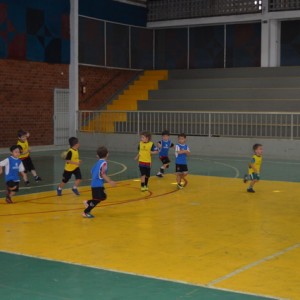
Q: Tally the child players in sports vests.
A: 8